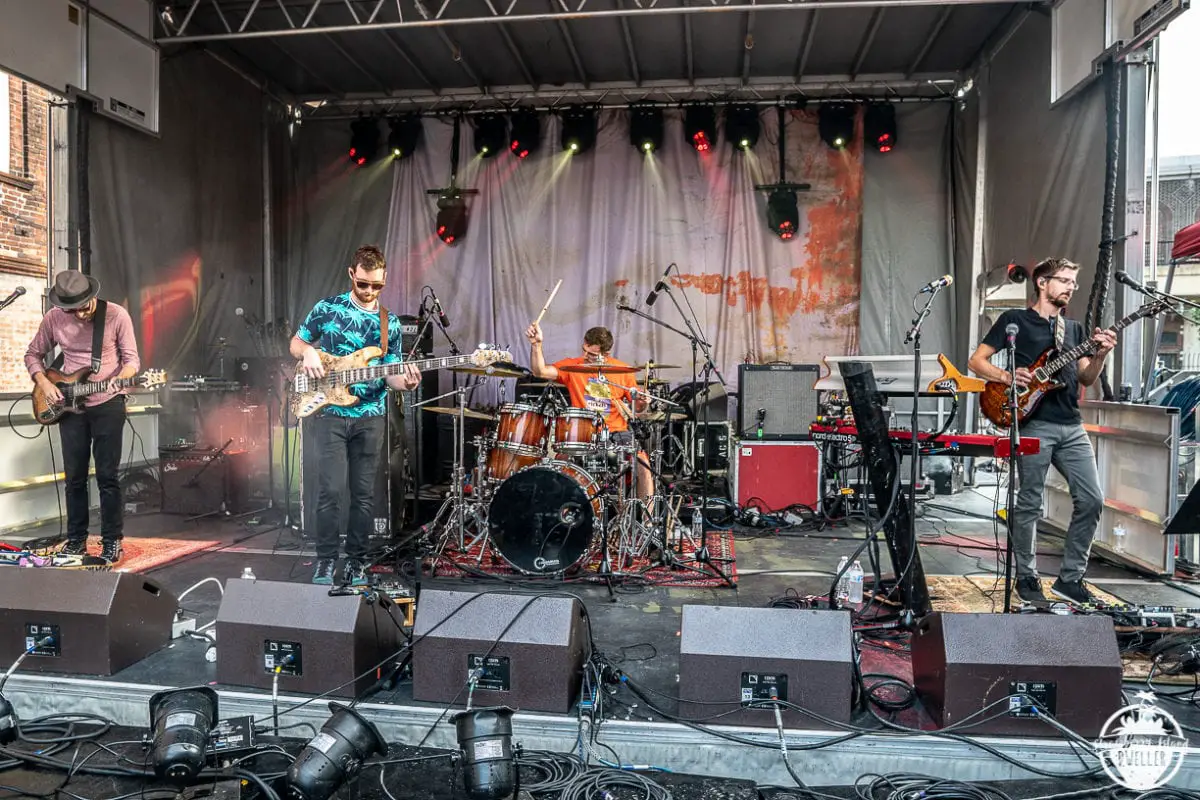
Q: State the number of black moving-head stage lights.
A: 12